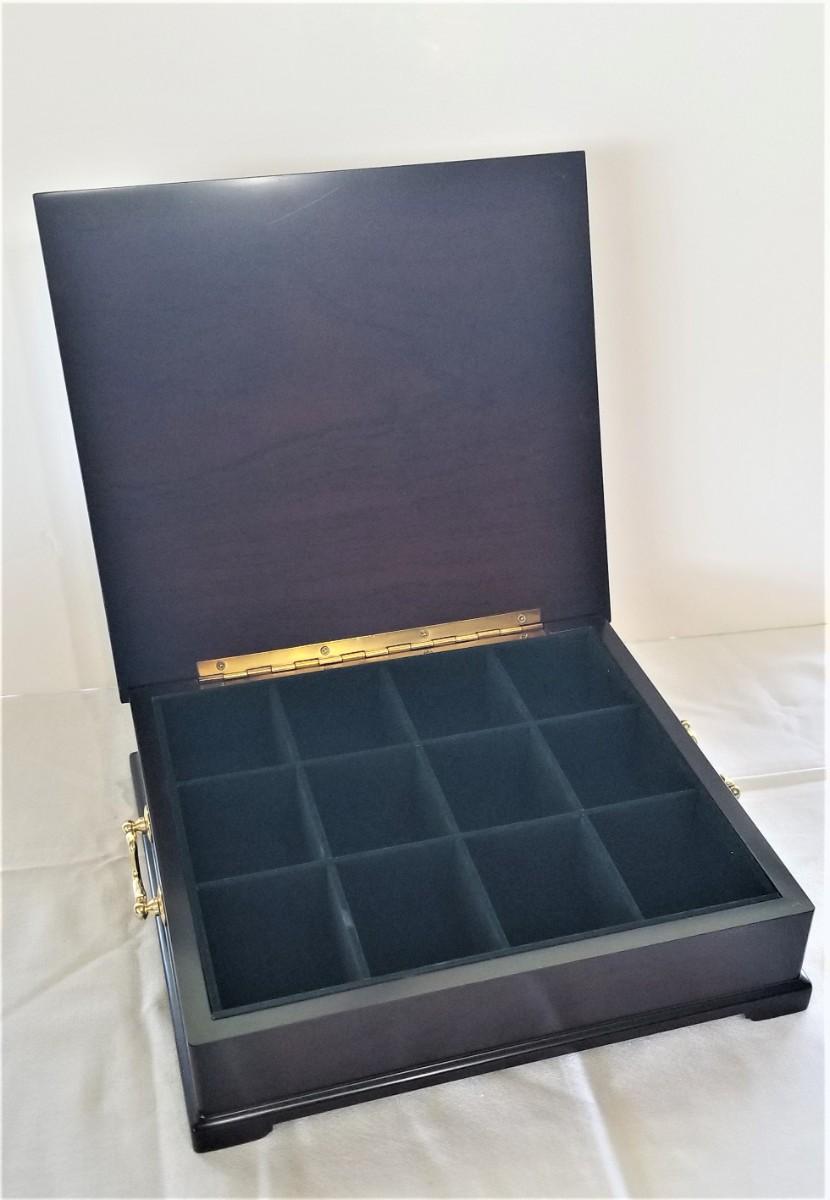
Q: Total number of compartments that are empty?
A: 12